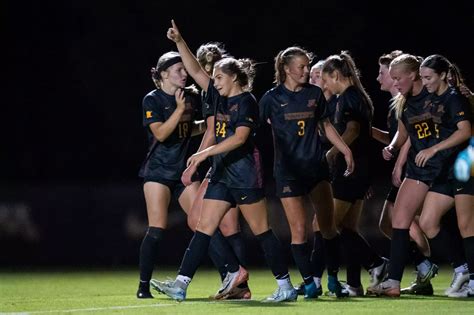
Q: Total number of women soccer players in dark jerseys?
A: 9